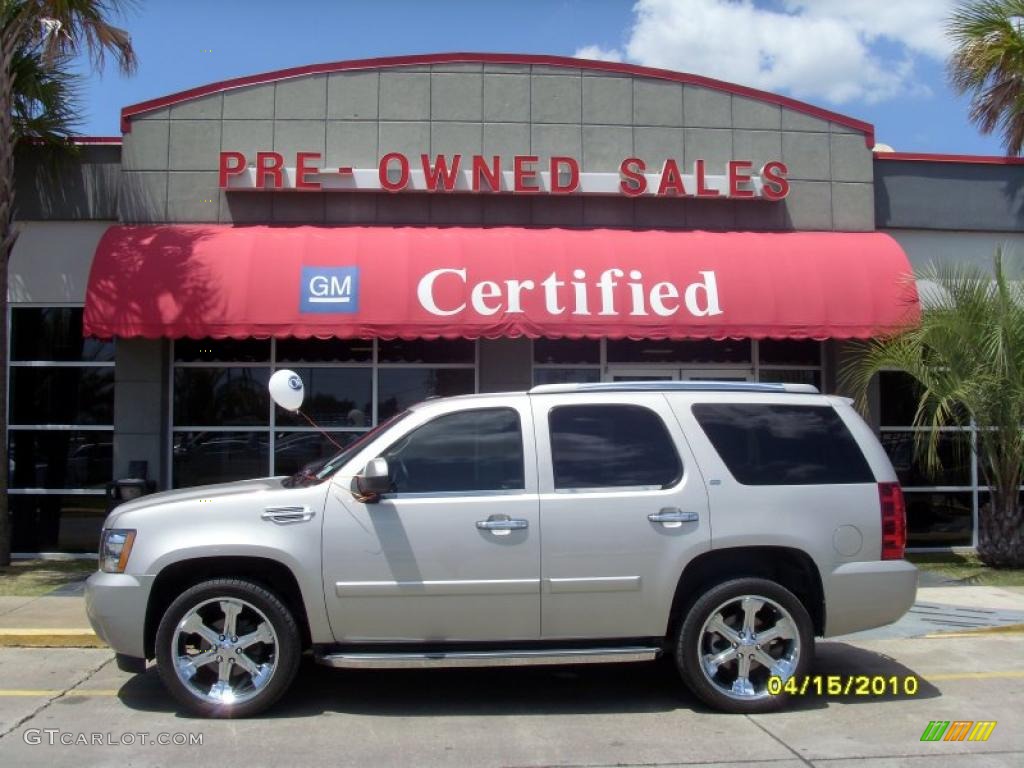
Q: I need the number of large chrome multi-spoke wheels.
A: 2